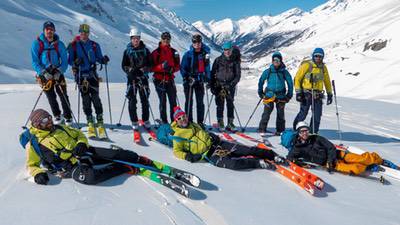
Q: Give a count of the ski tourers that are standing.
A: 8